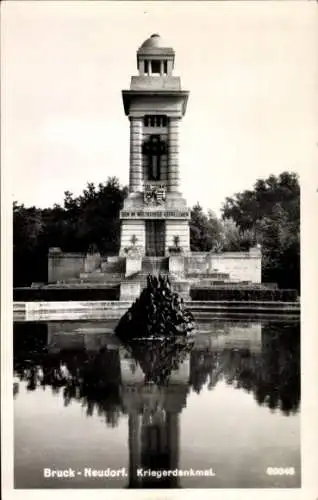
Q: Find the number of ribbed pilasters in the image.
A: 2